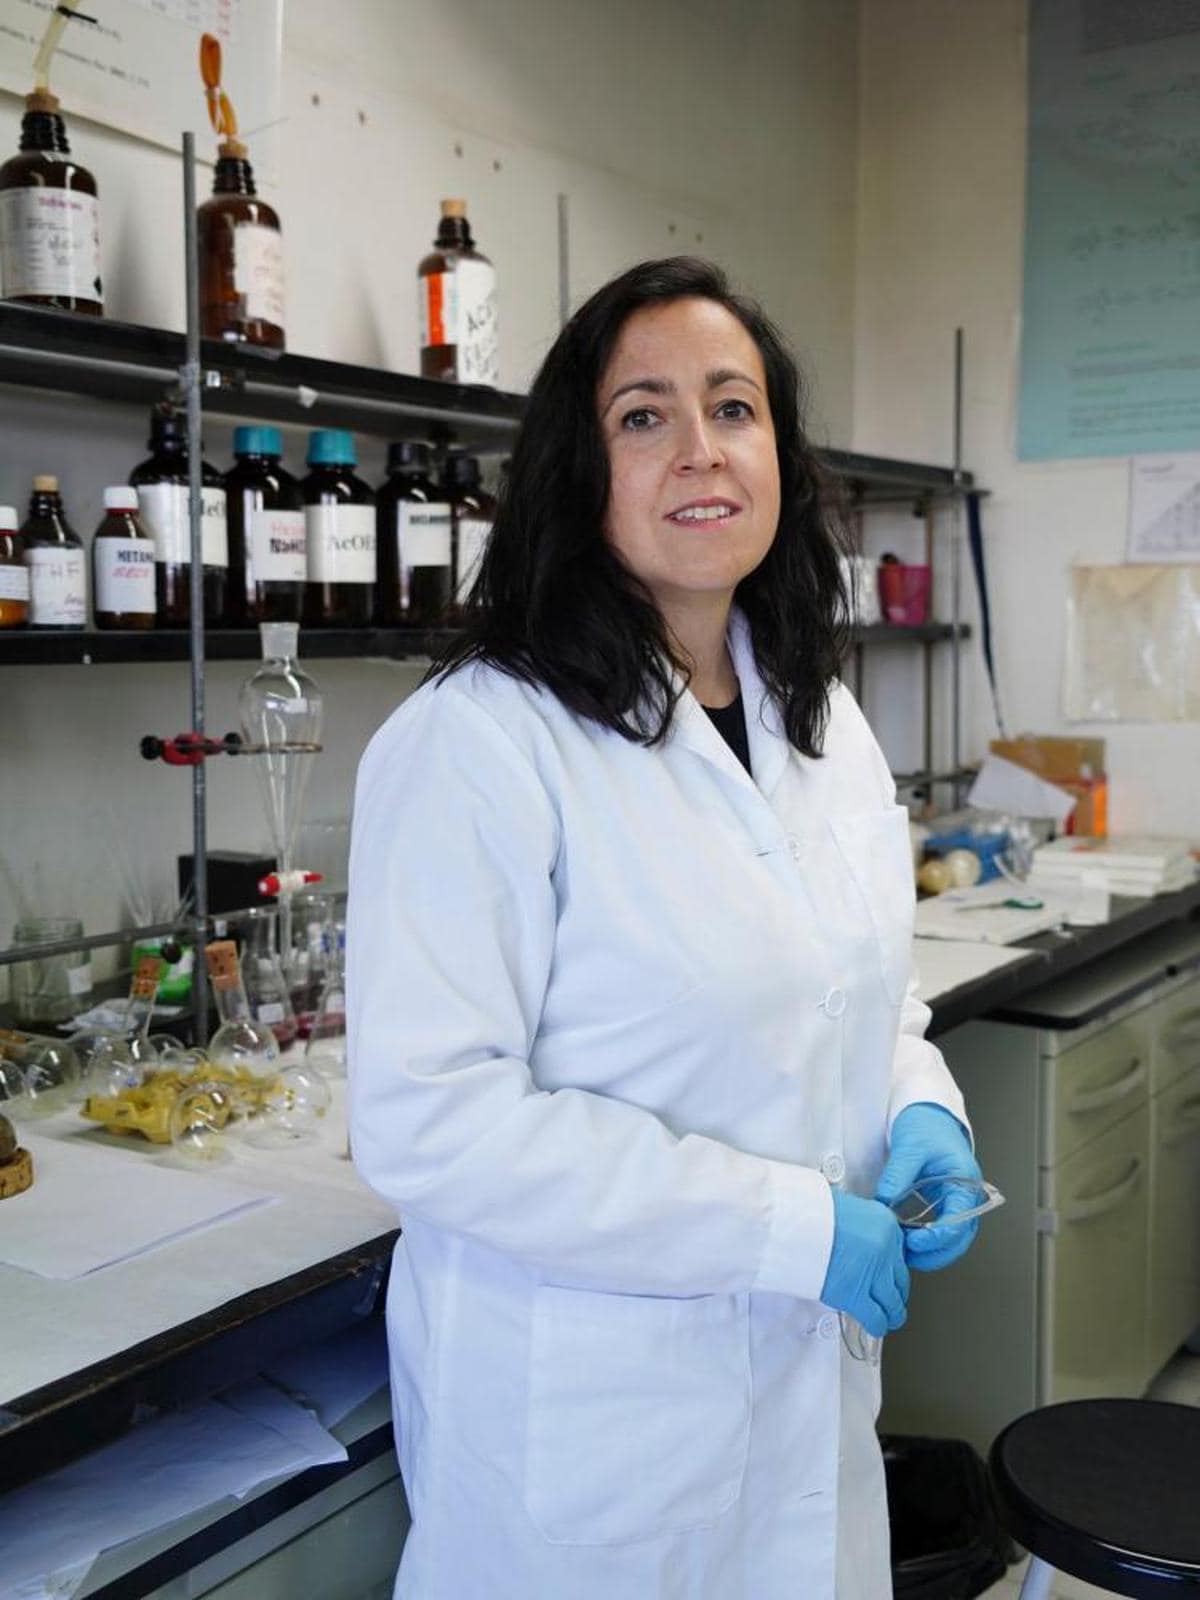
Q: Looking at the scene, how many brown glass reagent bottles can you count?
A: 11